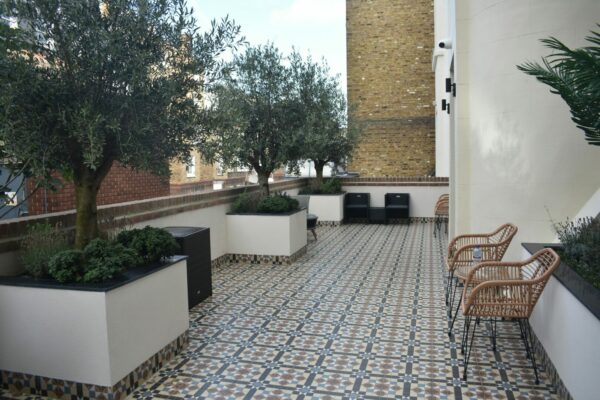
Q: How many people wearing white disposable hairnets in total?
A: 0